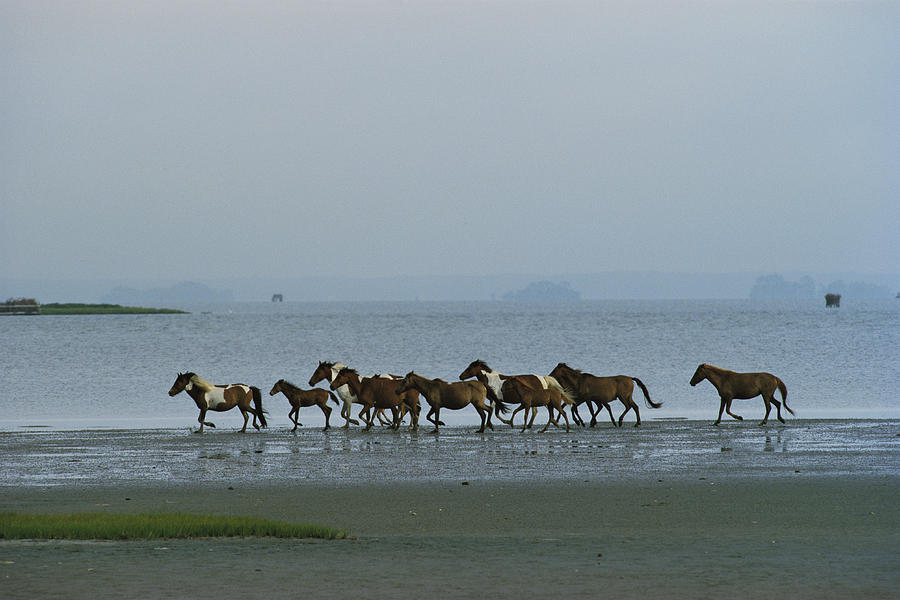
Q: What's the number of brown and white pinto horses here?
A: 3